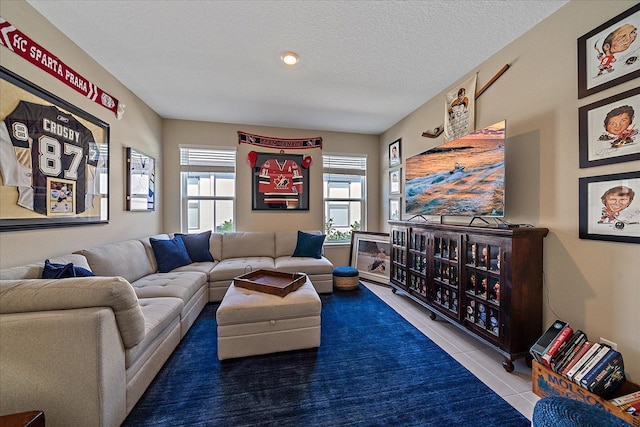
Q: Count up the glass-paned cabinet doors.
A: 4